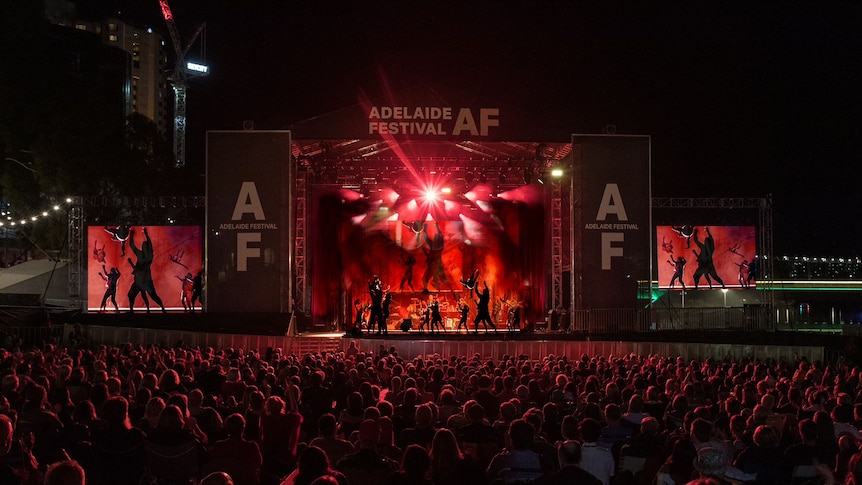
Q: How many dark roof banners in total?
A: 1